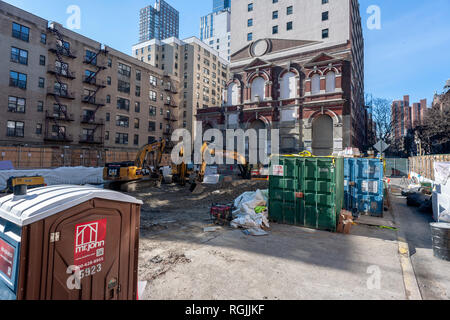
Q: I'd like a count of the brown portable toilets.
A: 1